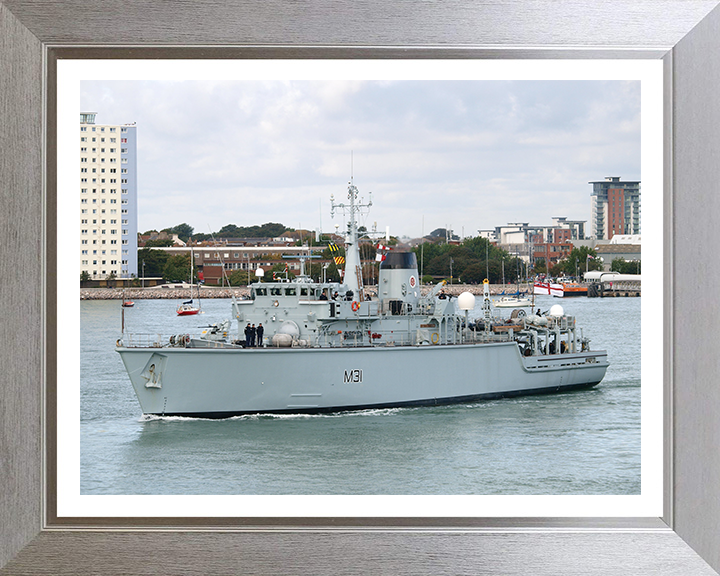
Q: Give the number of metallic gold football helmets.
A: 0